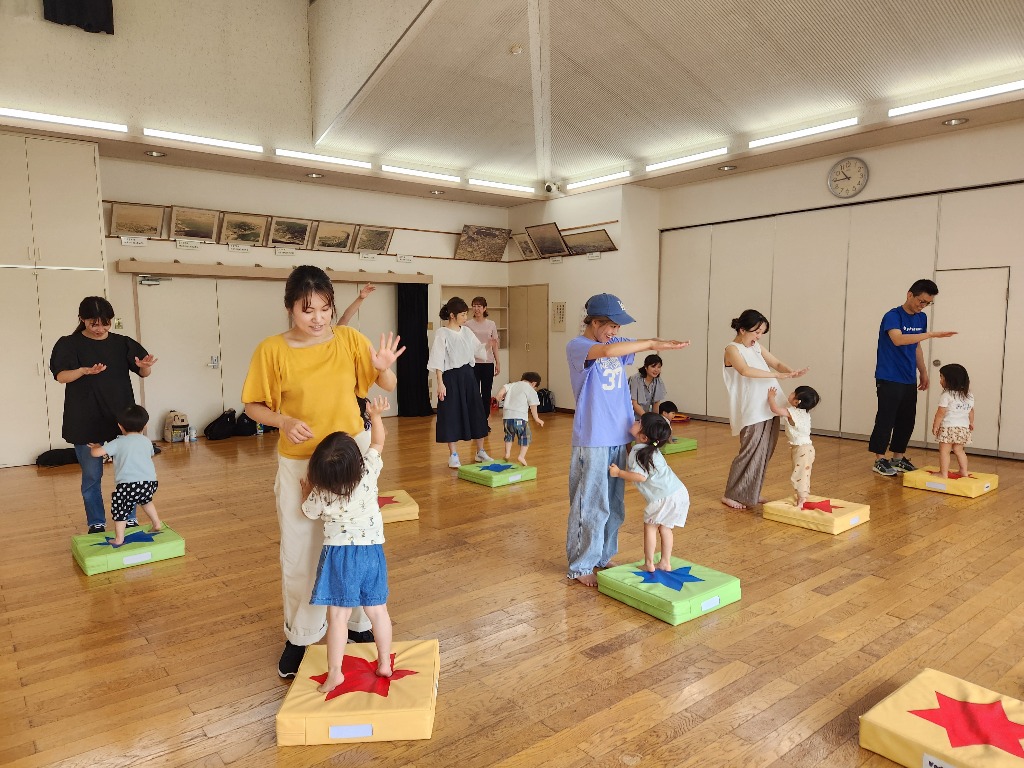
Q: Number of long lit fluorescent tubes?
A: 9